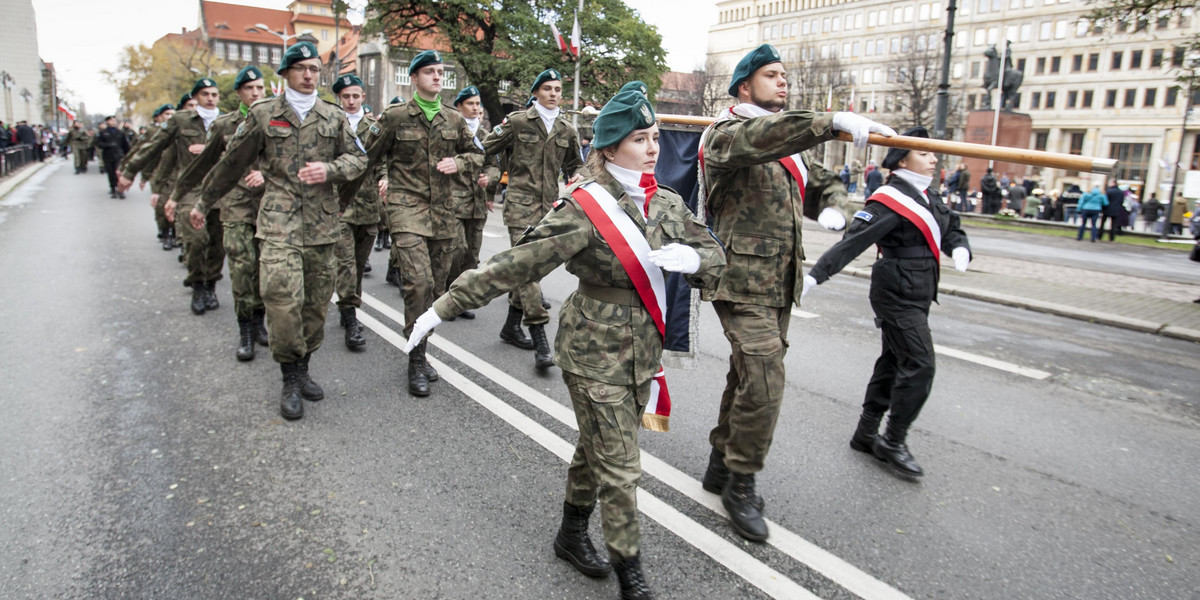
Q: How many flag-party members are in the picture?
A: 3